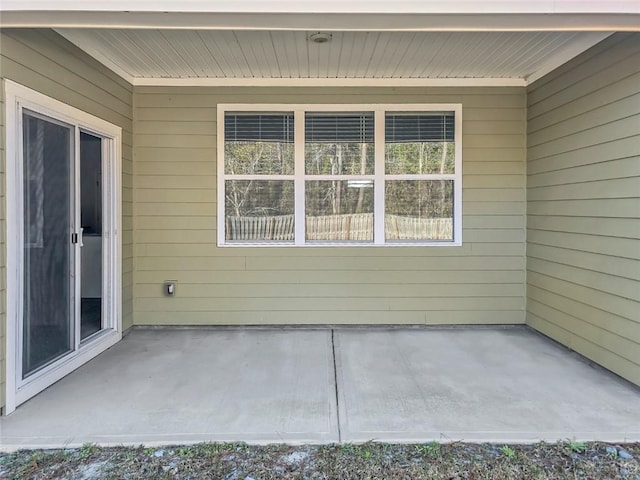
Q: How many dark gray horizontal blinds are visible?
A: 3